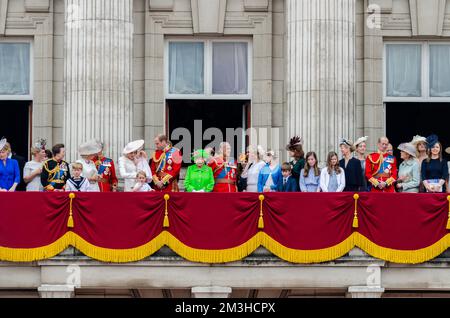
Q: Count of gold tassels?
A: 5